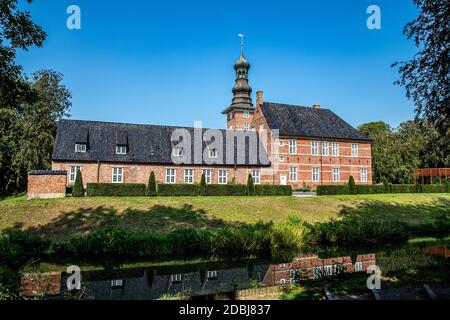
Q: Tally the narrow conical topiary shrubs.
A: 5